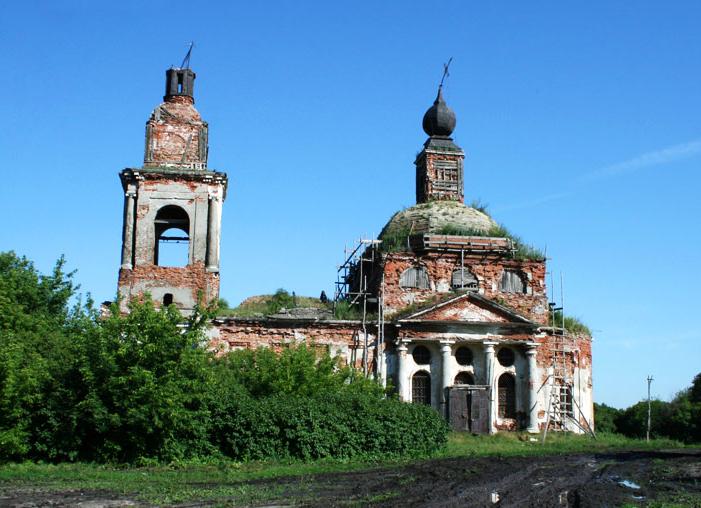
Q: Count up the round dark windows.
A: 3